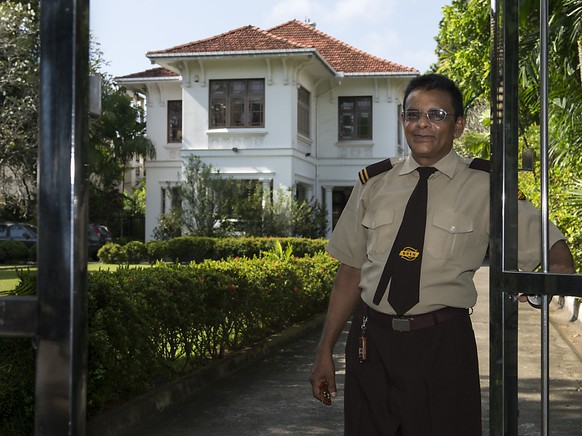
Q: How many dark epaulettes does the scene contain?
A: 2